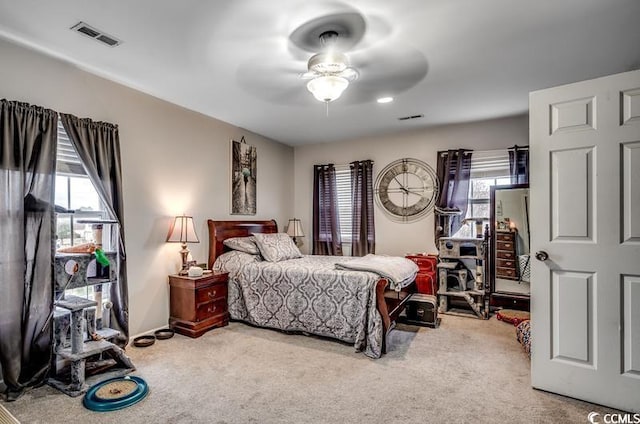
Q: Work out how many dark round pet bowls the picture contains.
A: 2